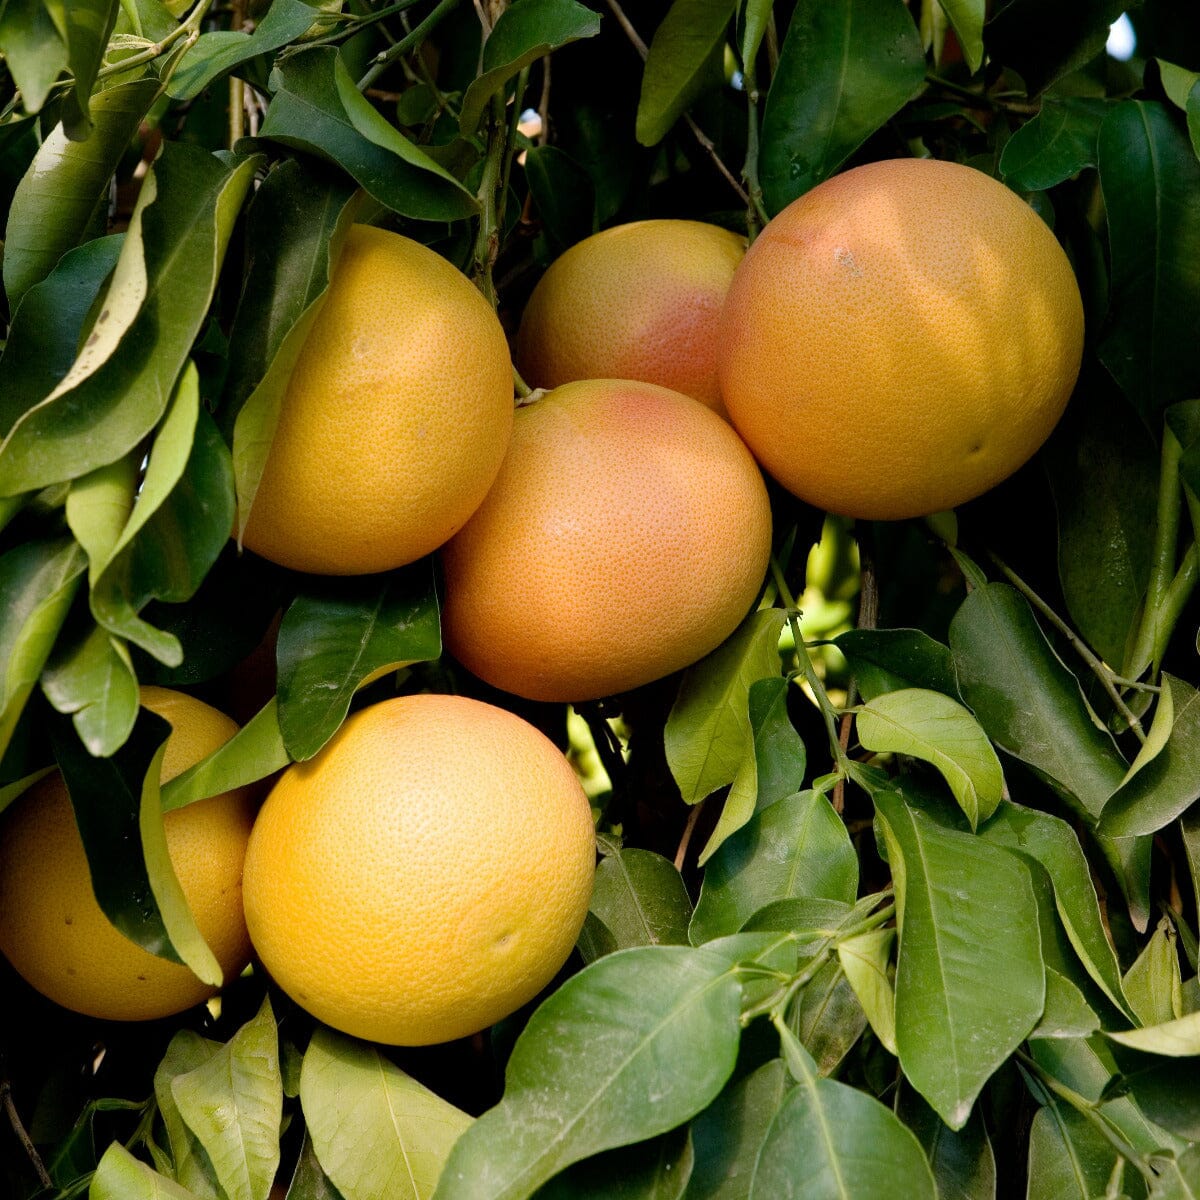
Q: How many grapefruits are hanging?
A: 6